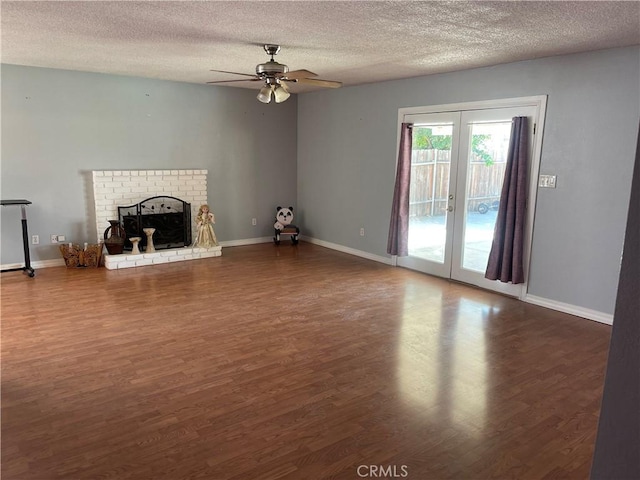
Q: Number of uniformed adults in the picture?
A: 0